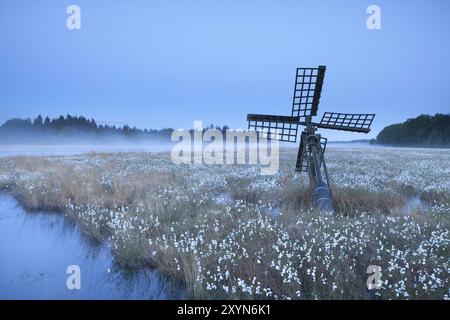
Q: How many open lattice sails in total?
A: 4